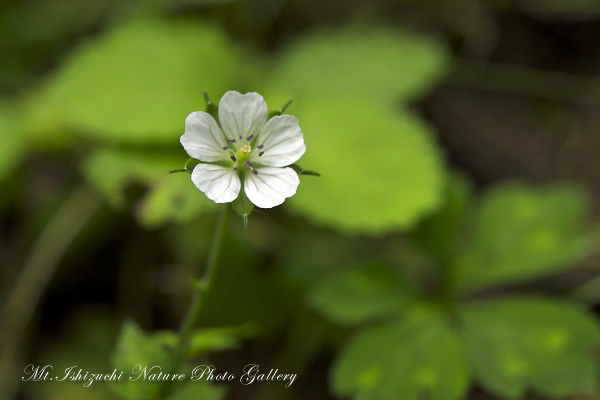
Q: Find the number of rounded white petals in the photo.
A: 5